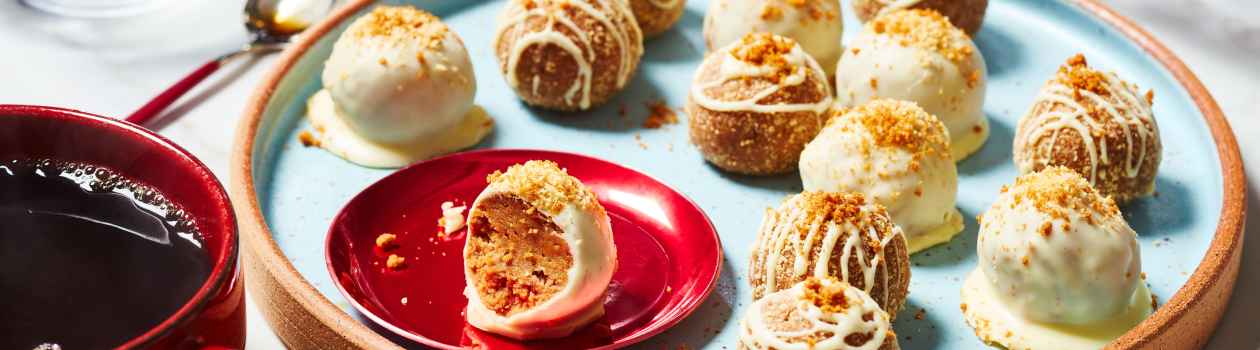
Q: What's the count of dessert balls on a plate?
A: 13